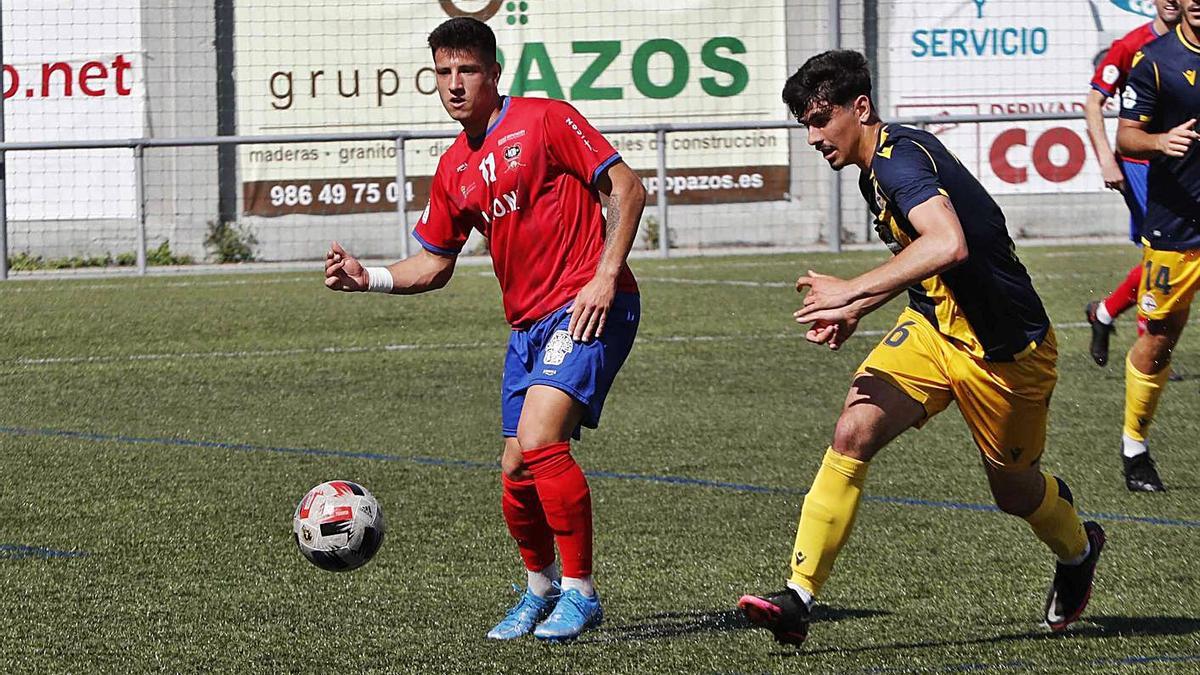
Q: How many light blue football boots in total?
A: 2